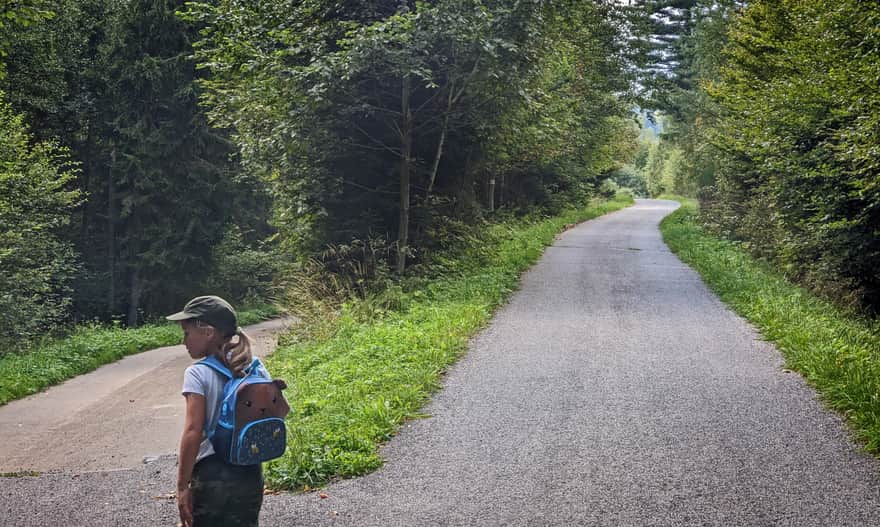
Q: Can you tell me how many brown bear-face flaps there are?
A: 1